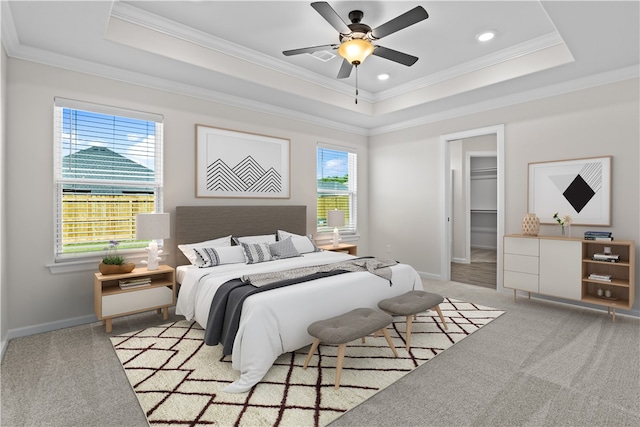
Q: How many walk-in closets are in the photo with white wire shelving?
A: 1